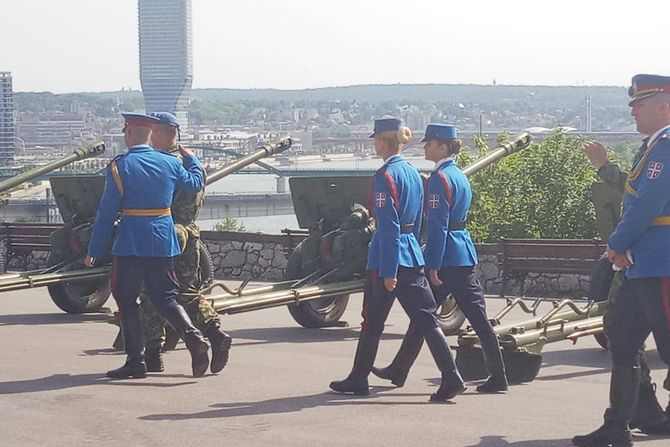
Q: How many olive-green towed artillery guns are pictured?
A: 4